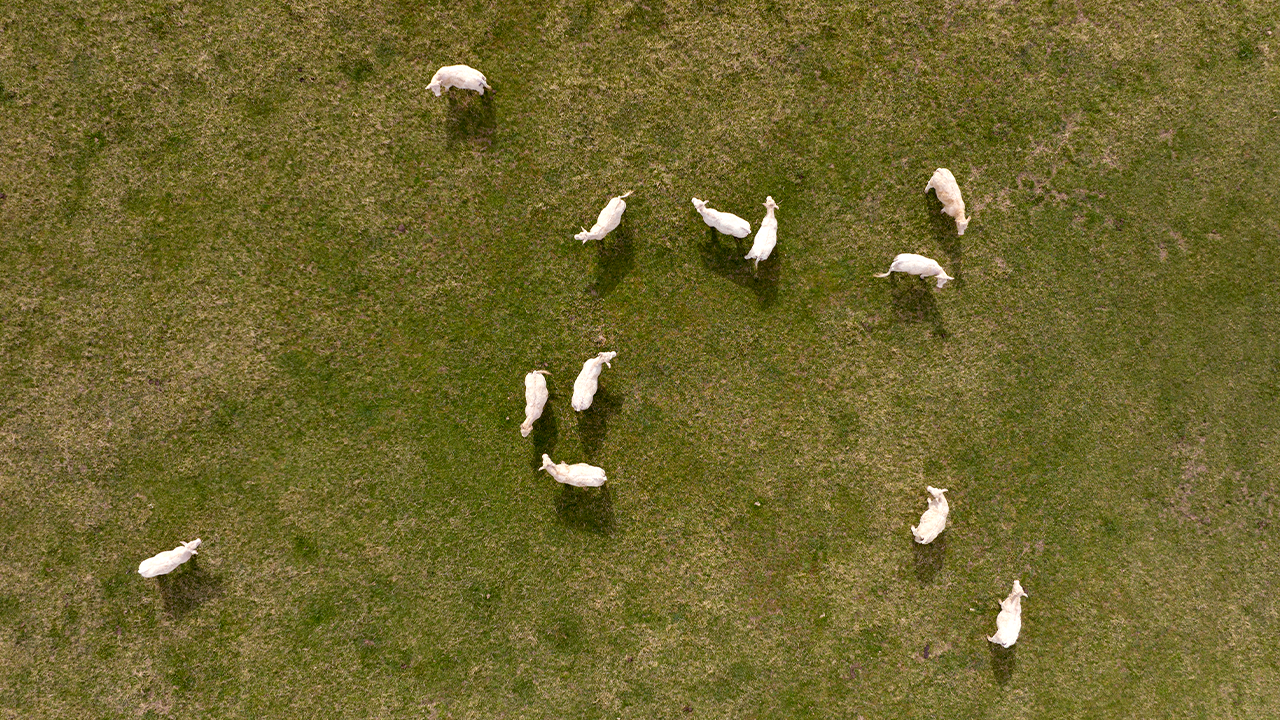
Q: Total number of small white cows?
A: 12